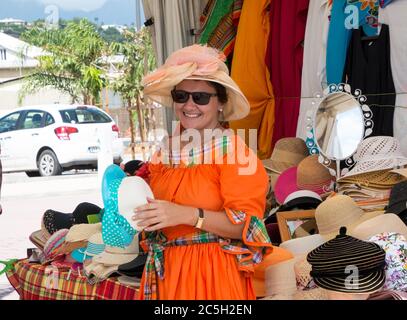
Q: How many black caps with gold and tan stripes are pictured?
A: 1